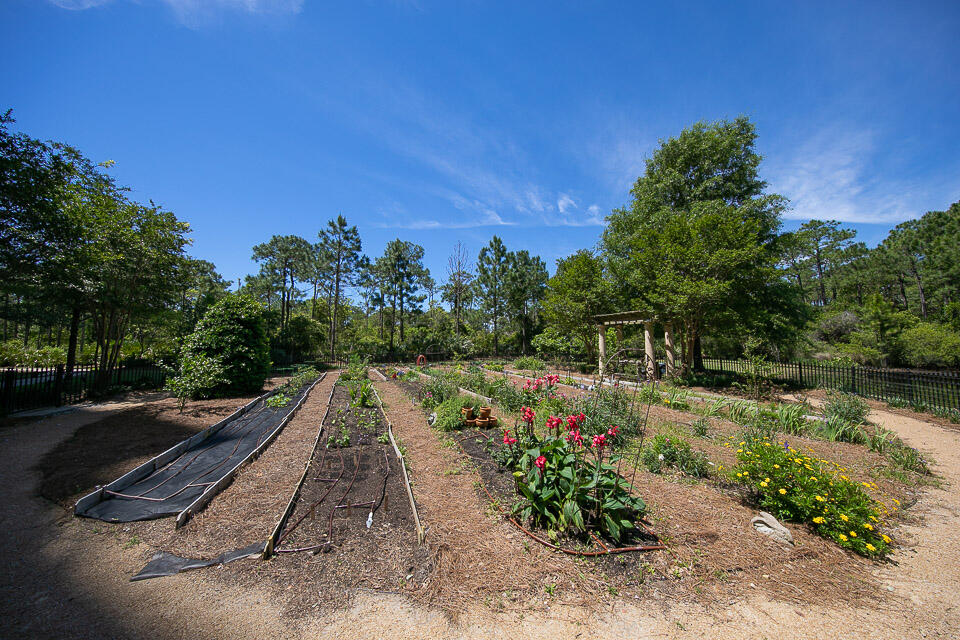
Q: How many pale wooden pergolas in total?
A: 1